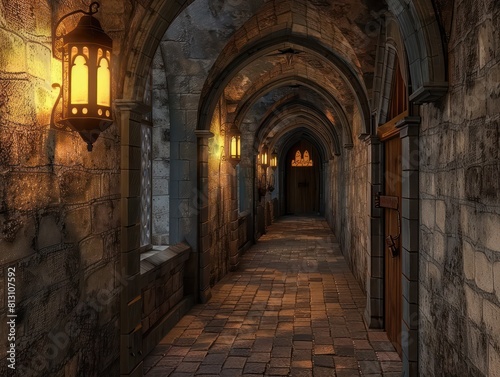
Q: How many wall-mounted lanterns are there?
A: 4